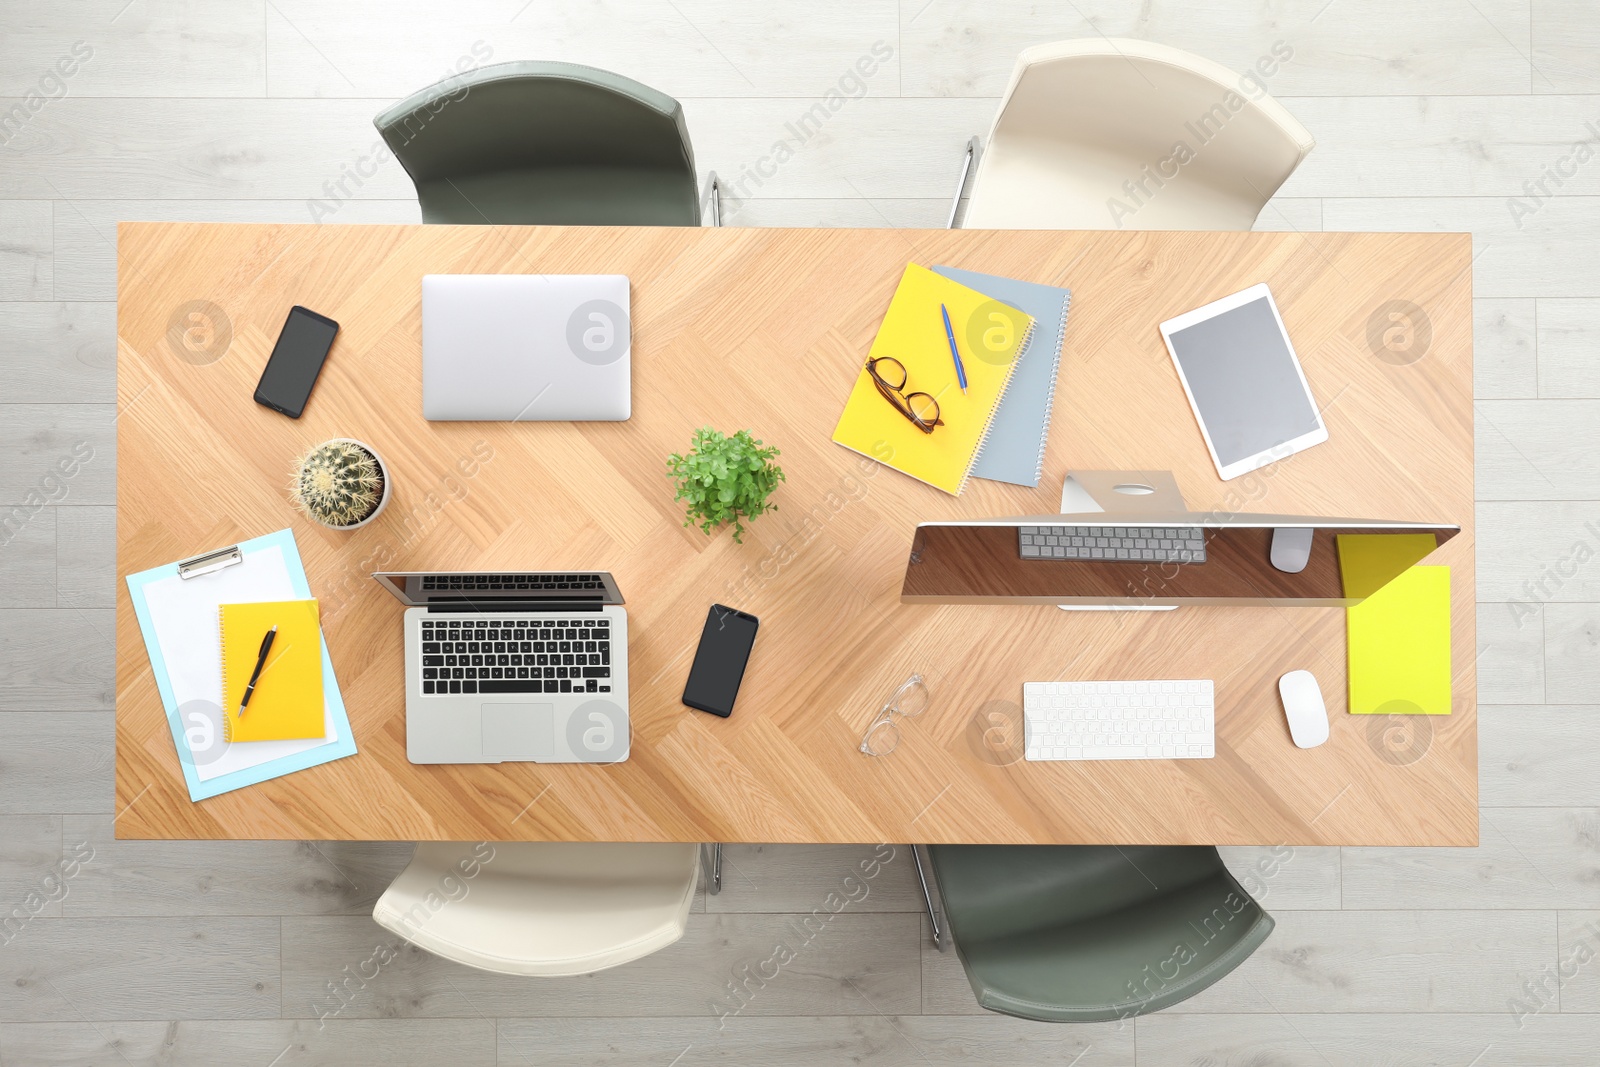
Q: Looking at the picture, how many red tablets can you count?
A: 0